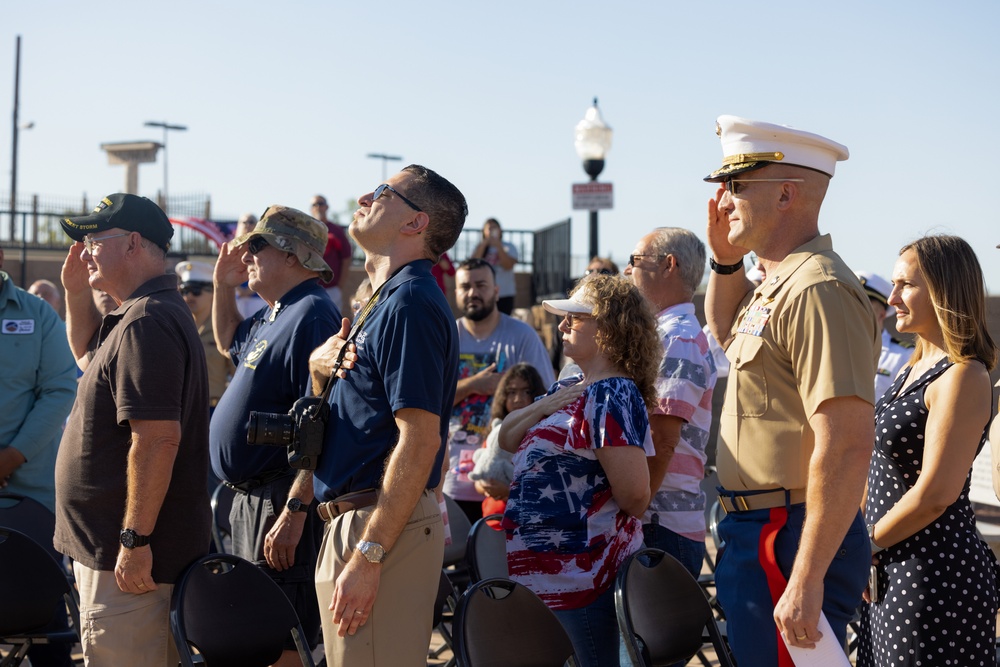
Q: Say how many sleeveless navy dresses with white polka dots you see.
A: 1